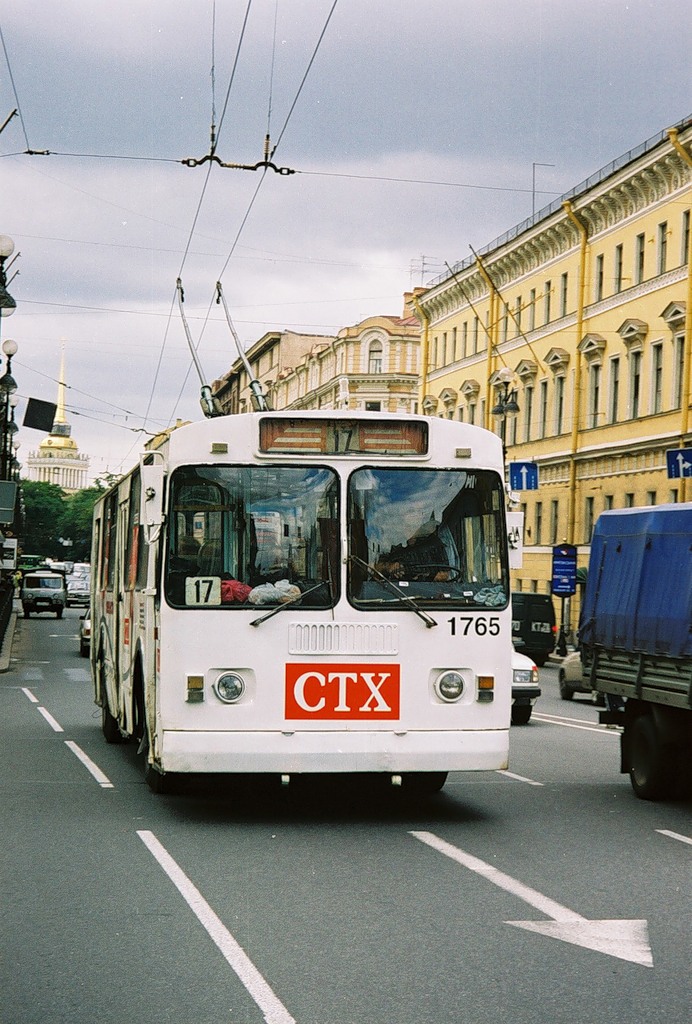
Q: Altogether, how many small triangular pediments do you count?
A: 9